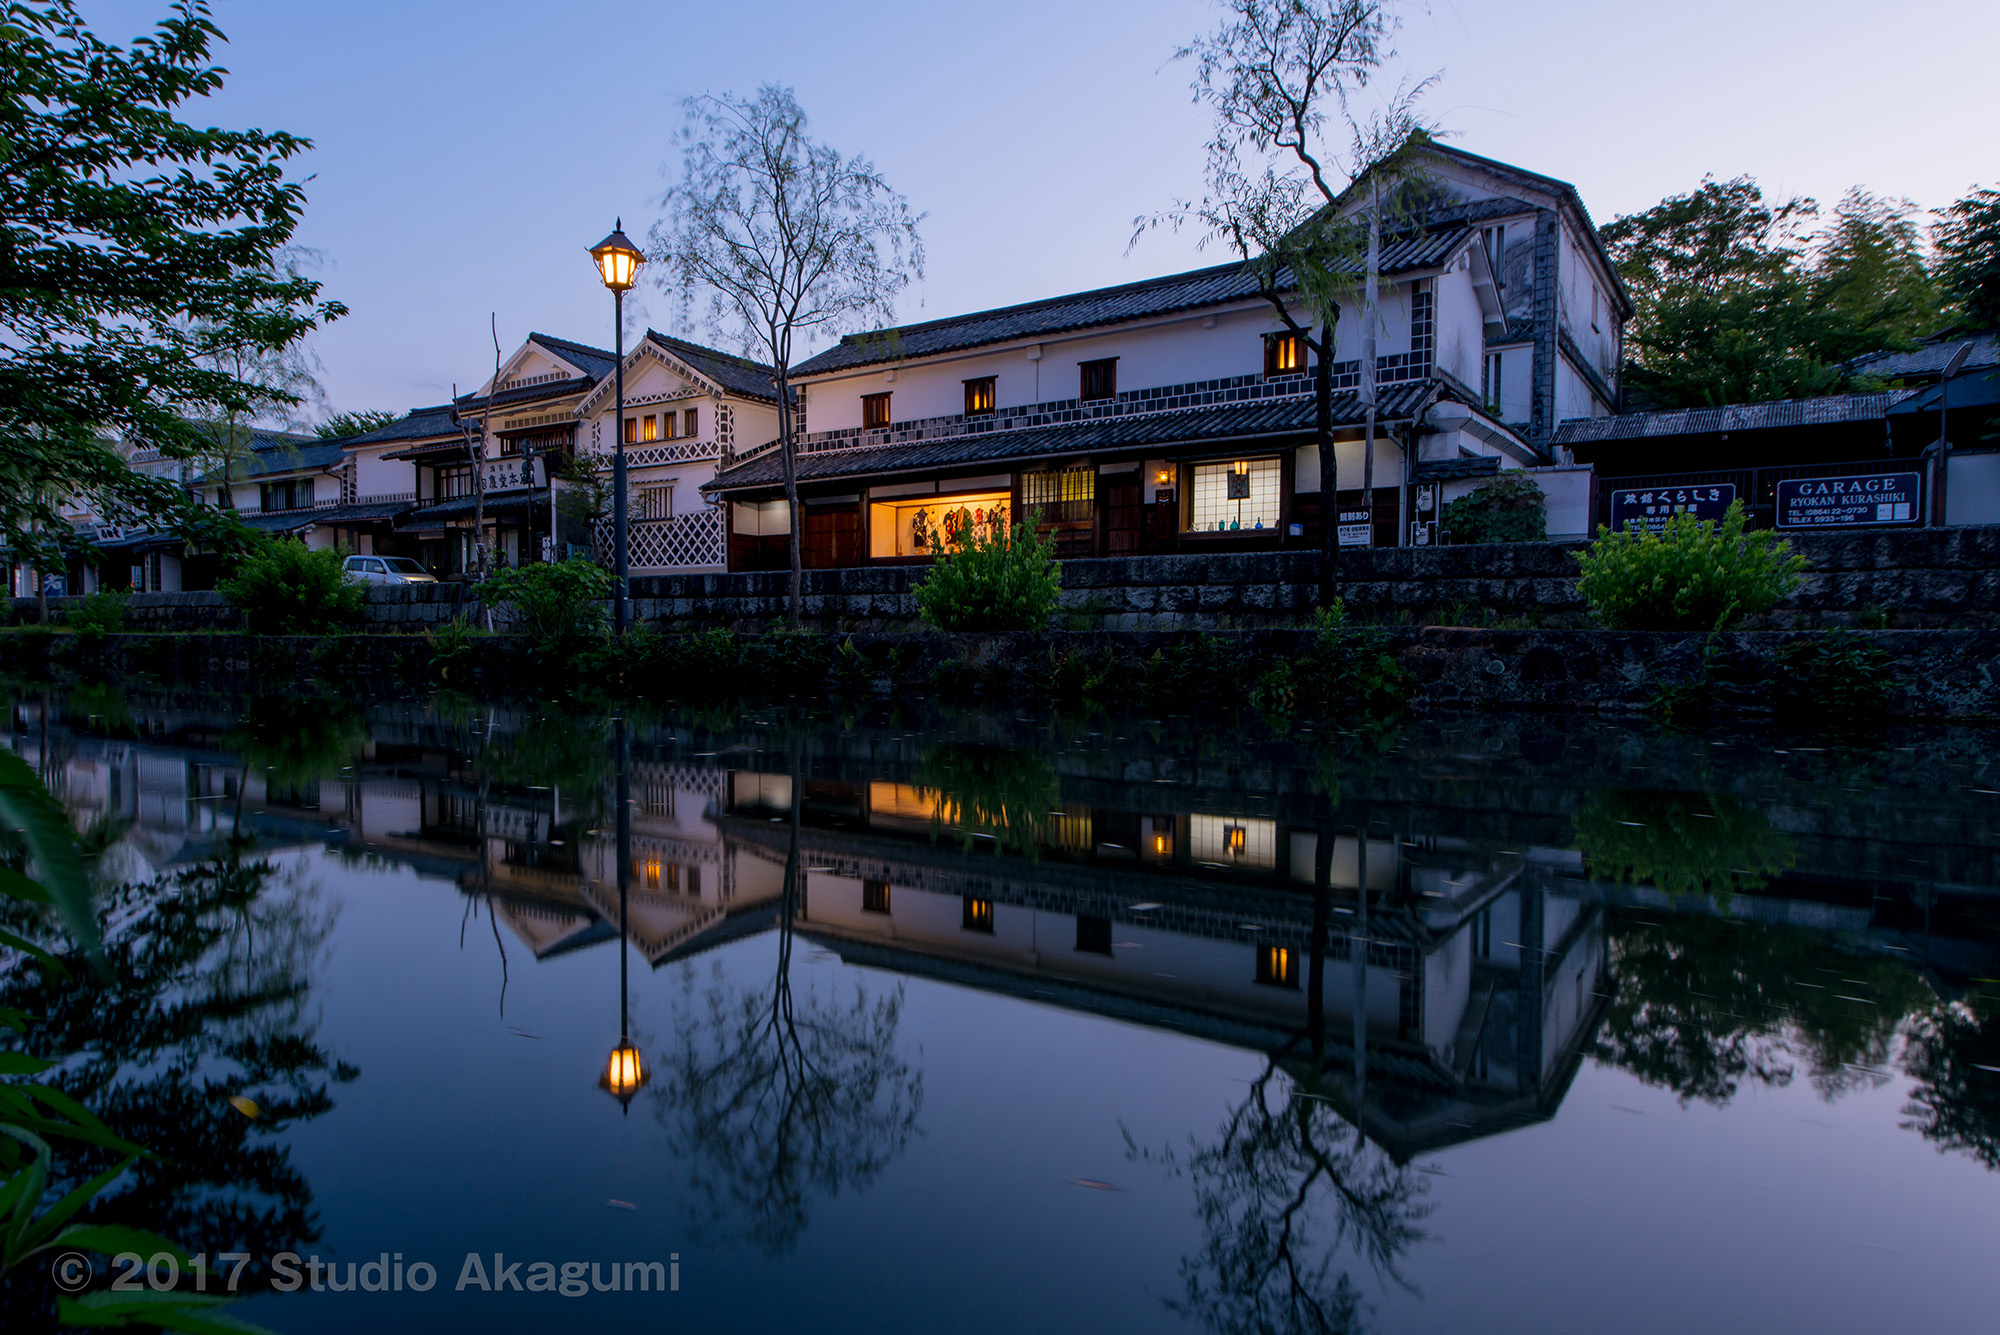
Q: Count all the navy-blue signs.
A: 2